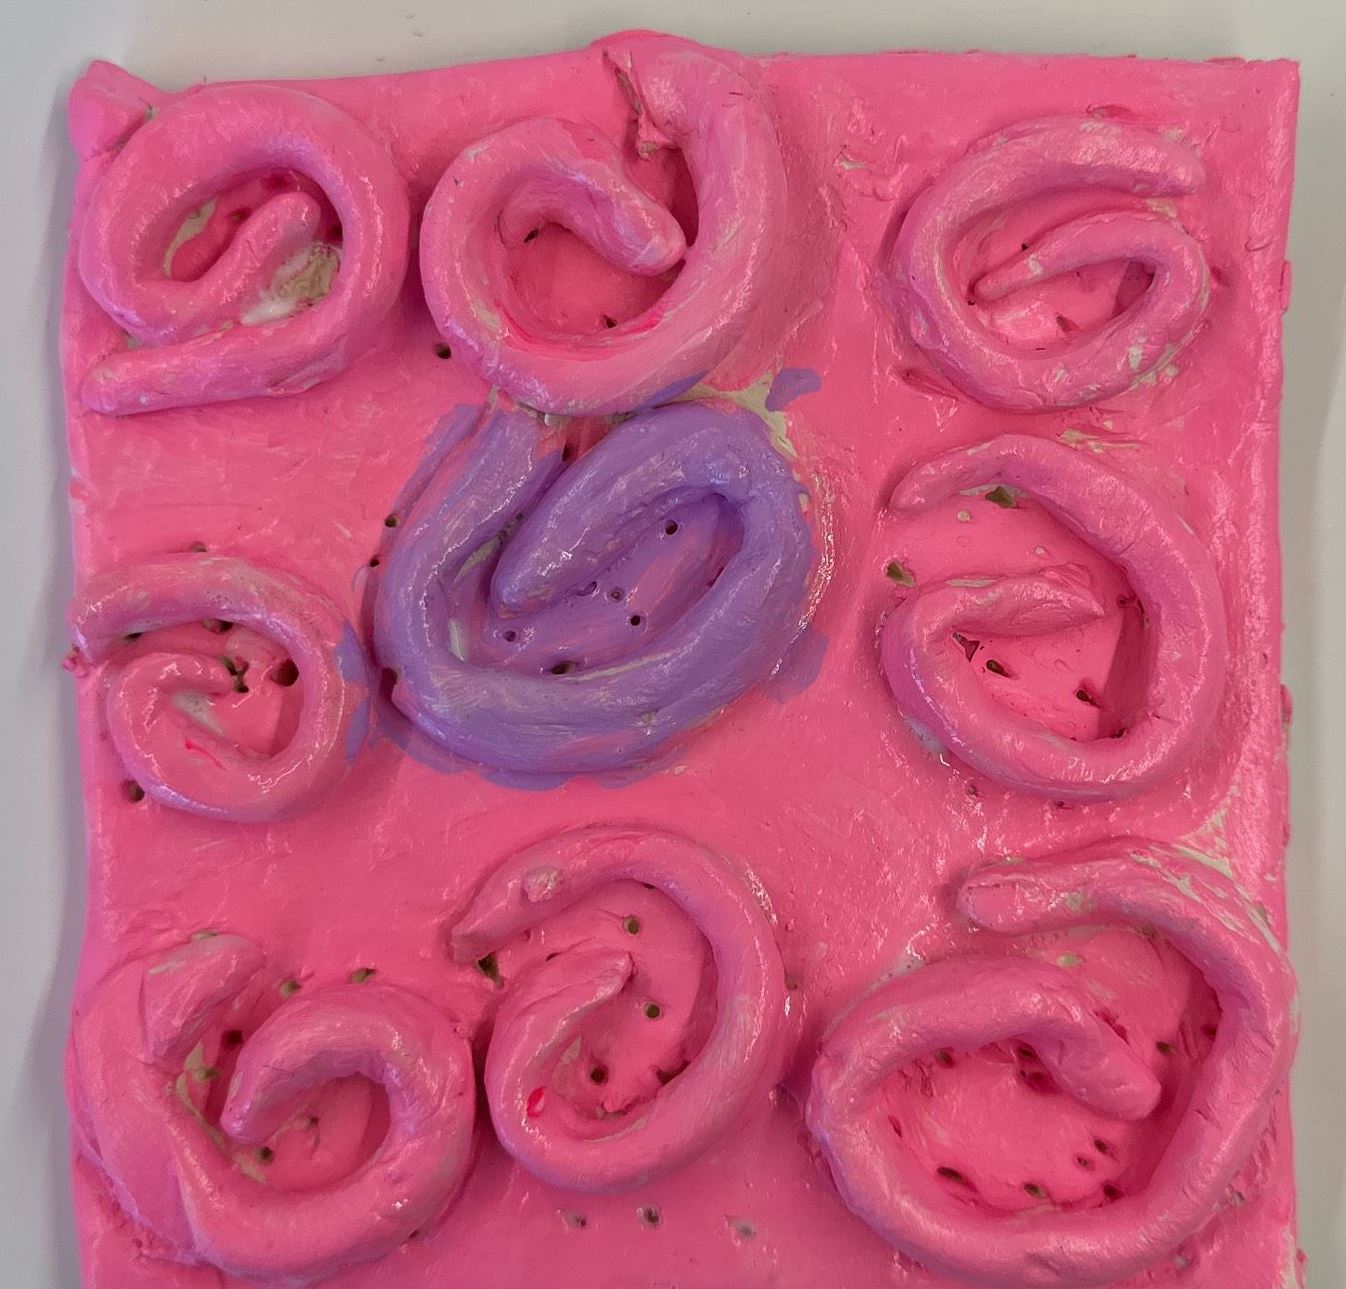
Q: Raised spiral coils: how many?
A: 9